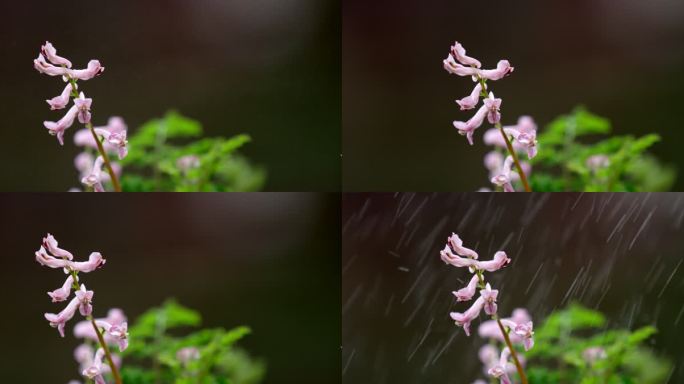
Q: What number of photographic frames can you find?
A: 4